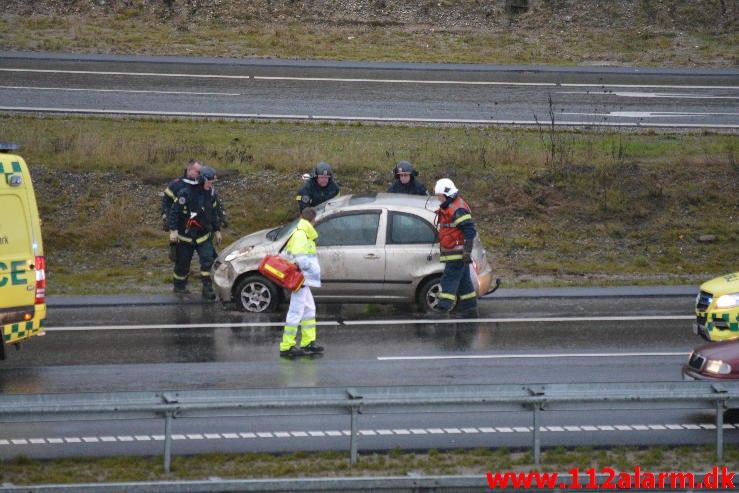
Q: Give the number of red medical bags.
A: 1